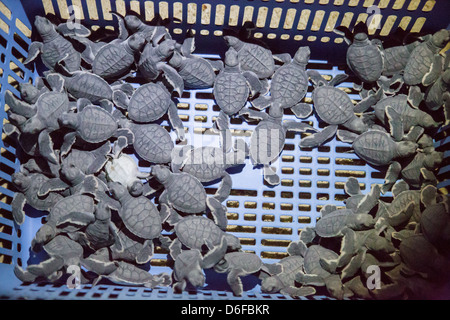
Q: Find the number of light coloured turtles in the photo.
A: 1